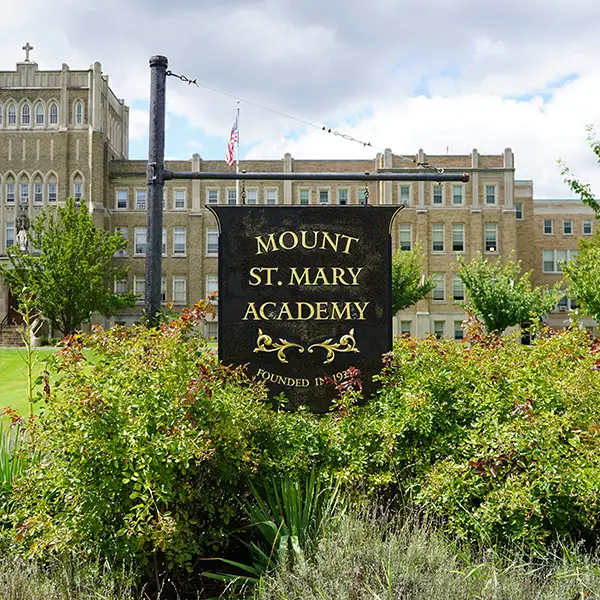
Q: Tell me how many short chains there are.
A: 2